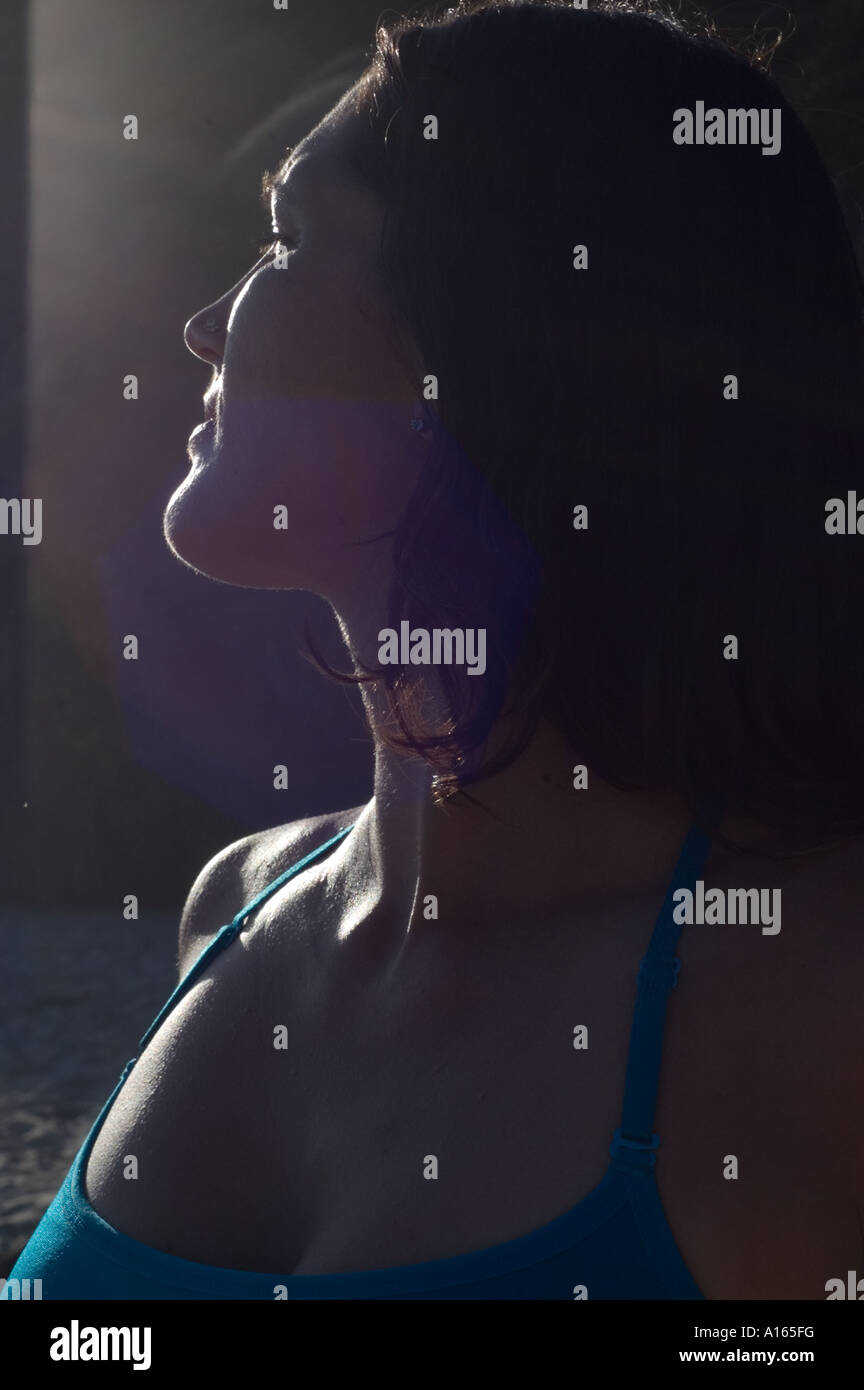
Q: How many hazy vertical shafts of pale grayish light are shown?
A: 1